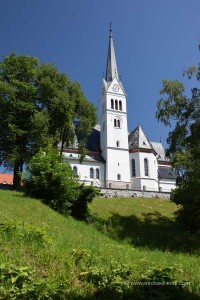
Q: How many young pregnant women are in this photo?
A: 0